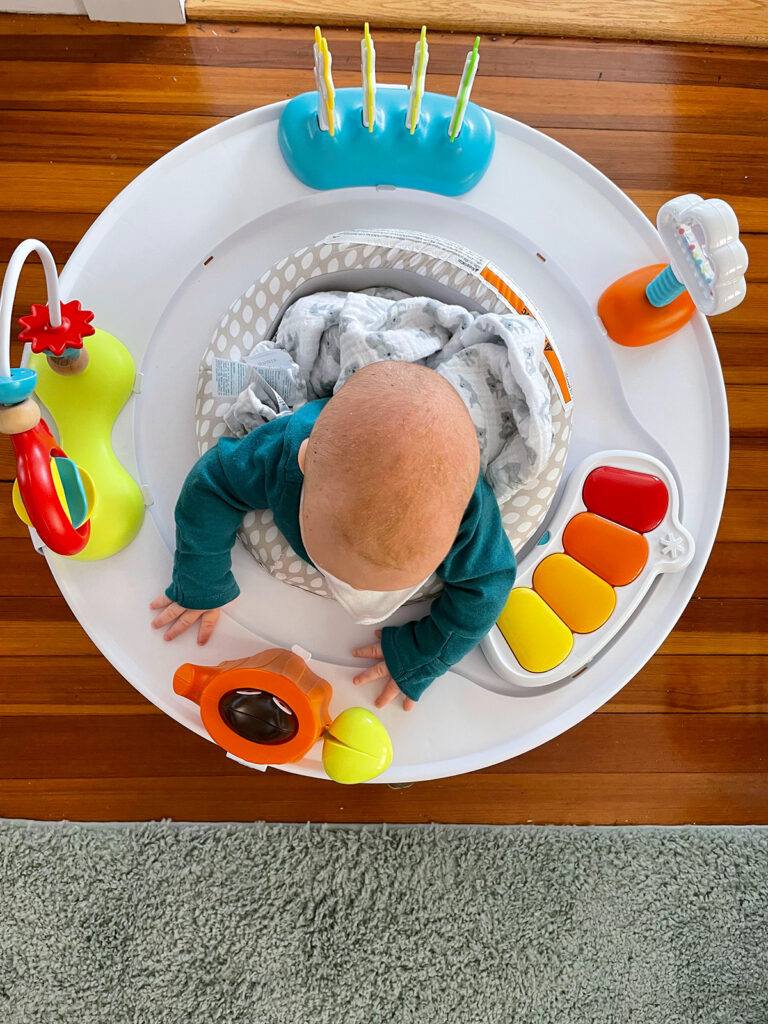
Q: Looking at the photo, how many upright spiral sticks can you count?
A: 4